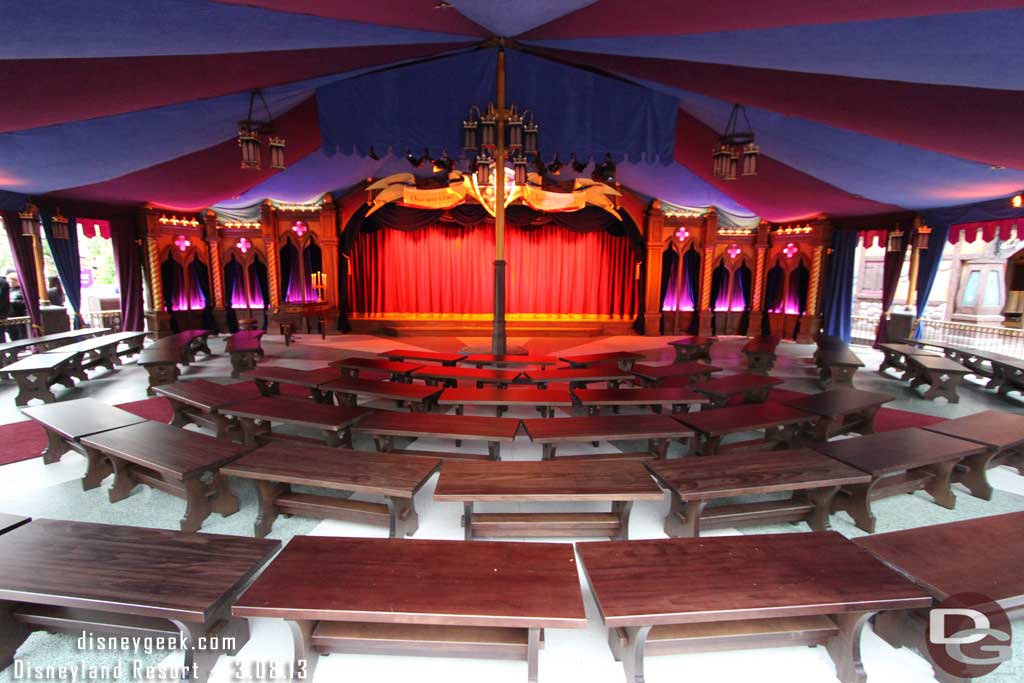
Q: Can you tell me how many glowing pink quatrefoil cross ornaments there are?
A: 6